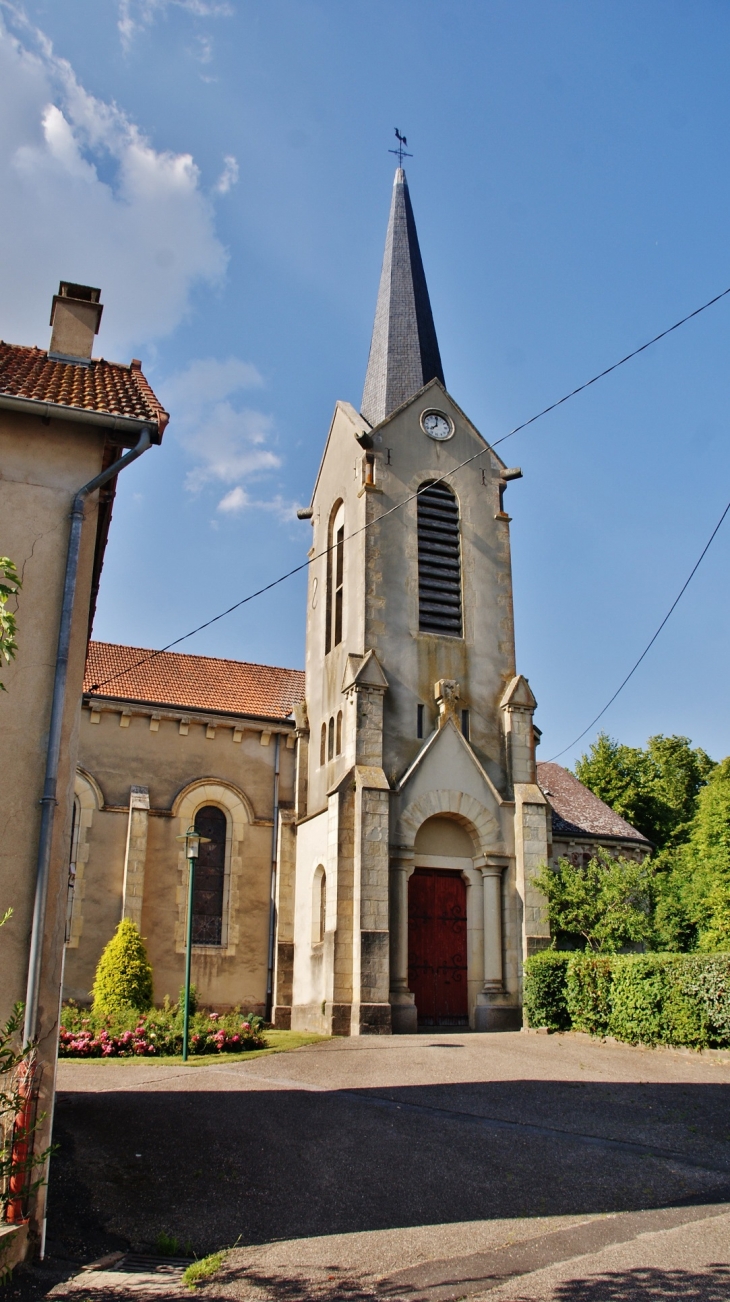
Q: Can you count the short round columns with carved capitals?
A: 2